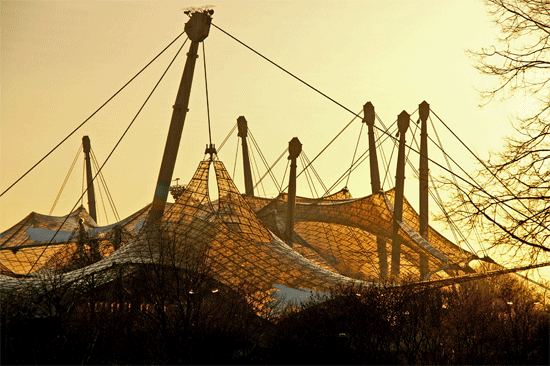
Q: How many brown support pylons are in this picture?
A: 7